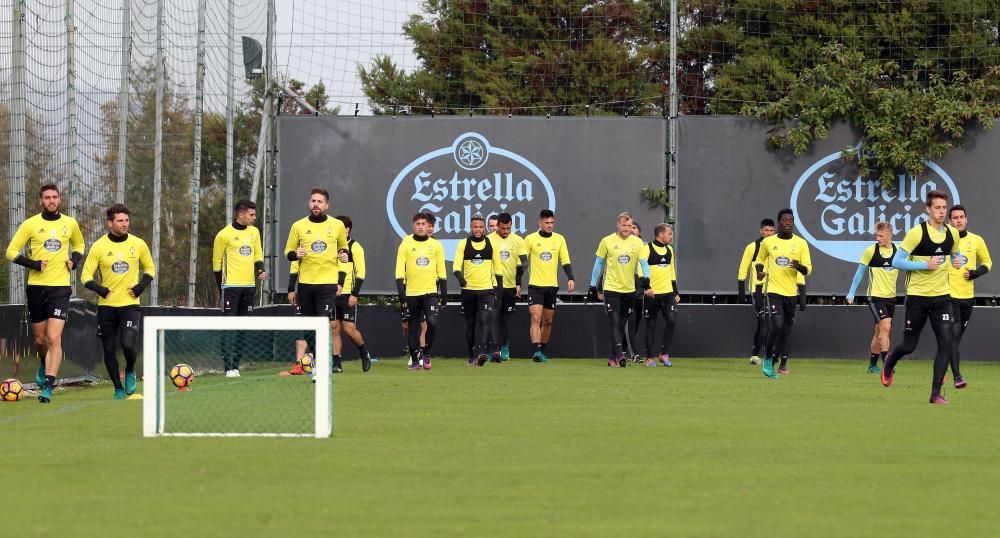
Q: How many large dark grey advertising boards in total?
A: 2